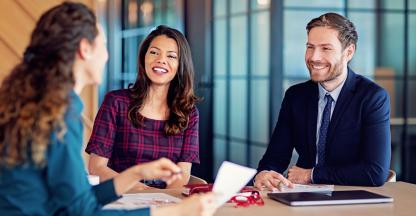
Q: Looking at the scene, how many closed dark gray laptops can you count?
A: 1